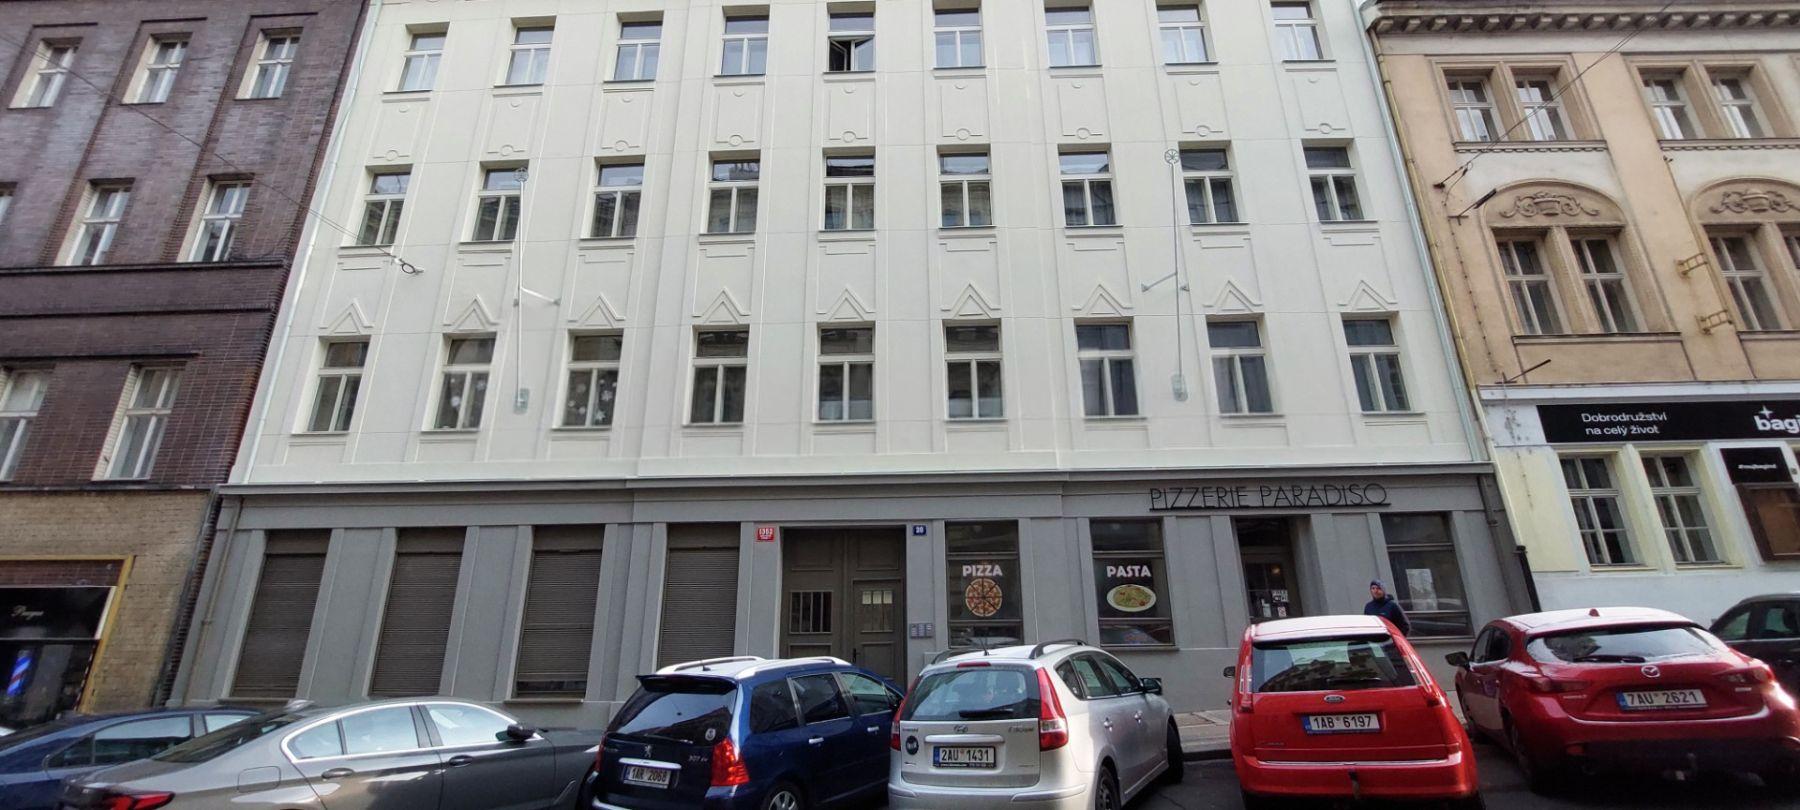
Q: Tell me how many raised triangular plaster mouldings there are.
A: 9